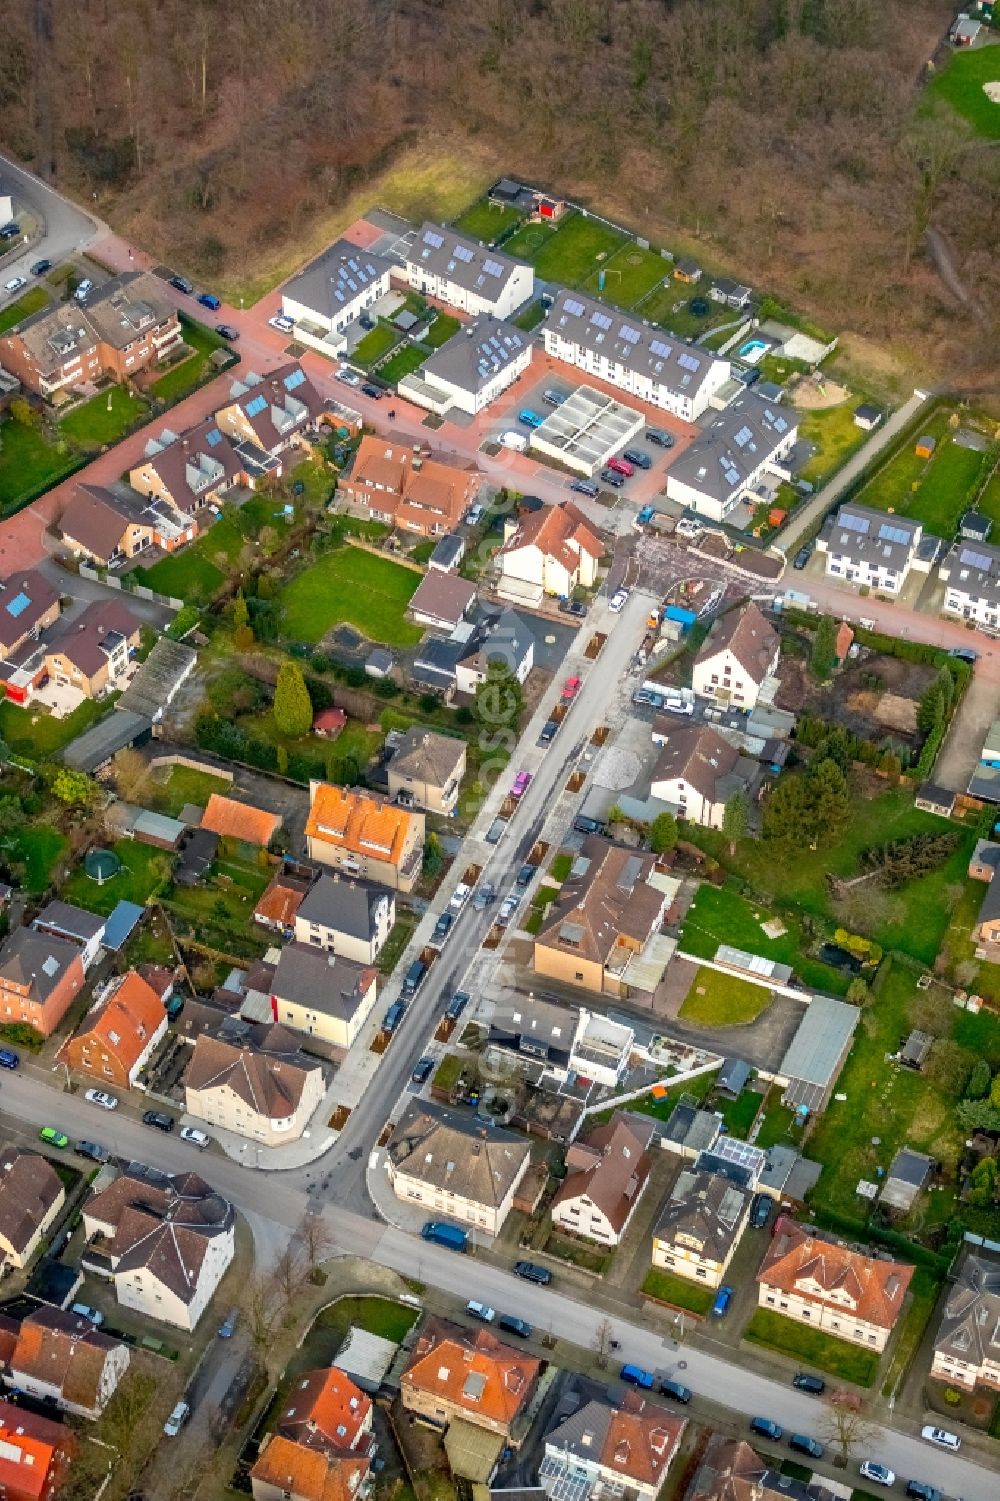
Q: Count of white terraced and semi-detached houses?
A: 7